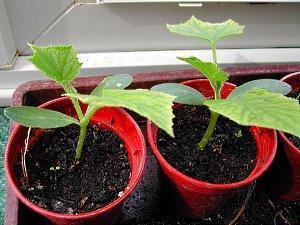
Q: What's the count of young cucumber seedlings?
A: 2